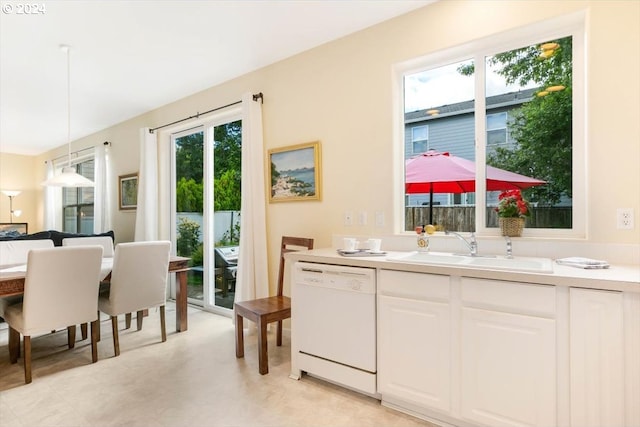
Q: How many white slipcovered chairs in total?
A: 4